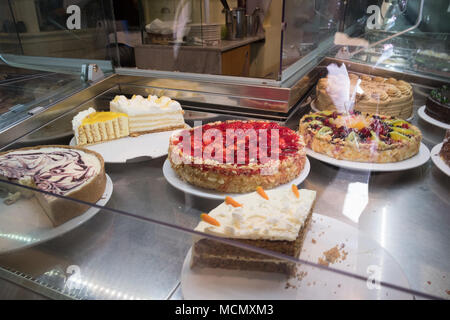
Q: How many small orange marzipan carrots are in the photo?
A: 4